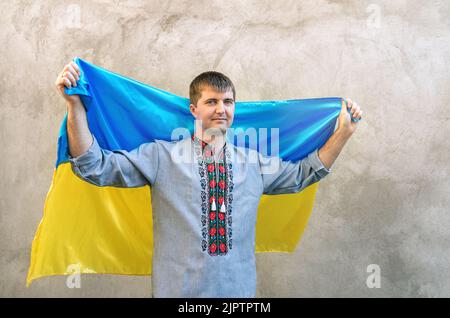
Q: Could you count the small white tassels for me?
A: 2